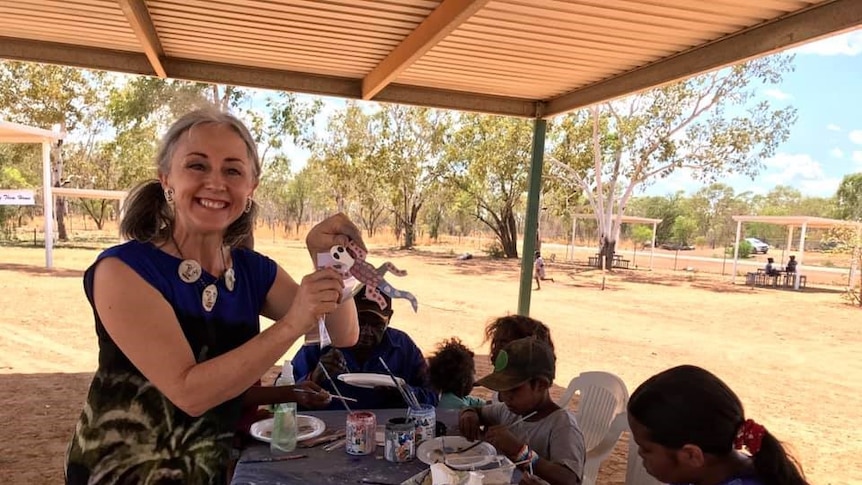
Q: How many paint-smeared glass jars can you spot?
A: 3